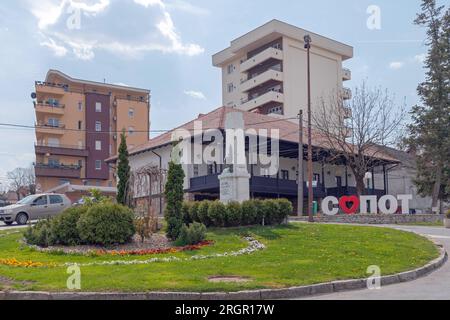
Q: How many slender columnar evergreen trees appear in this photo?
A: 2